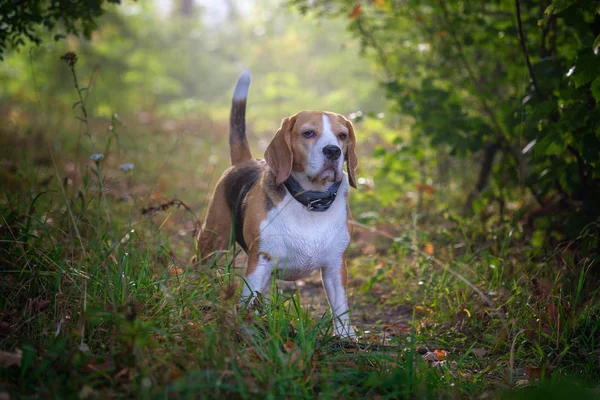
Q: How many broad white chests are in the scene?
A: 1